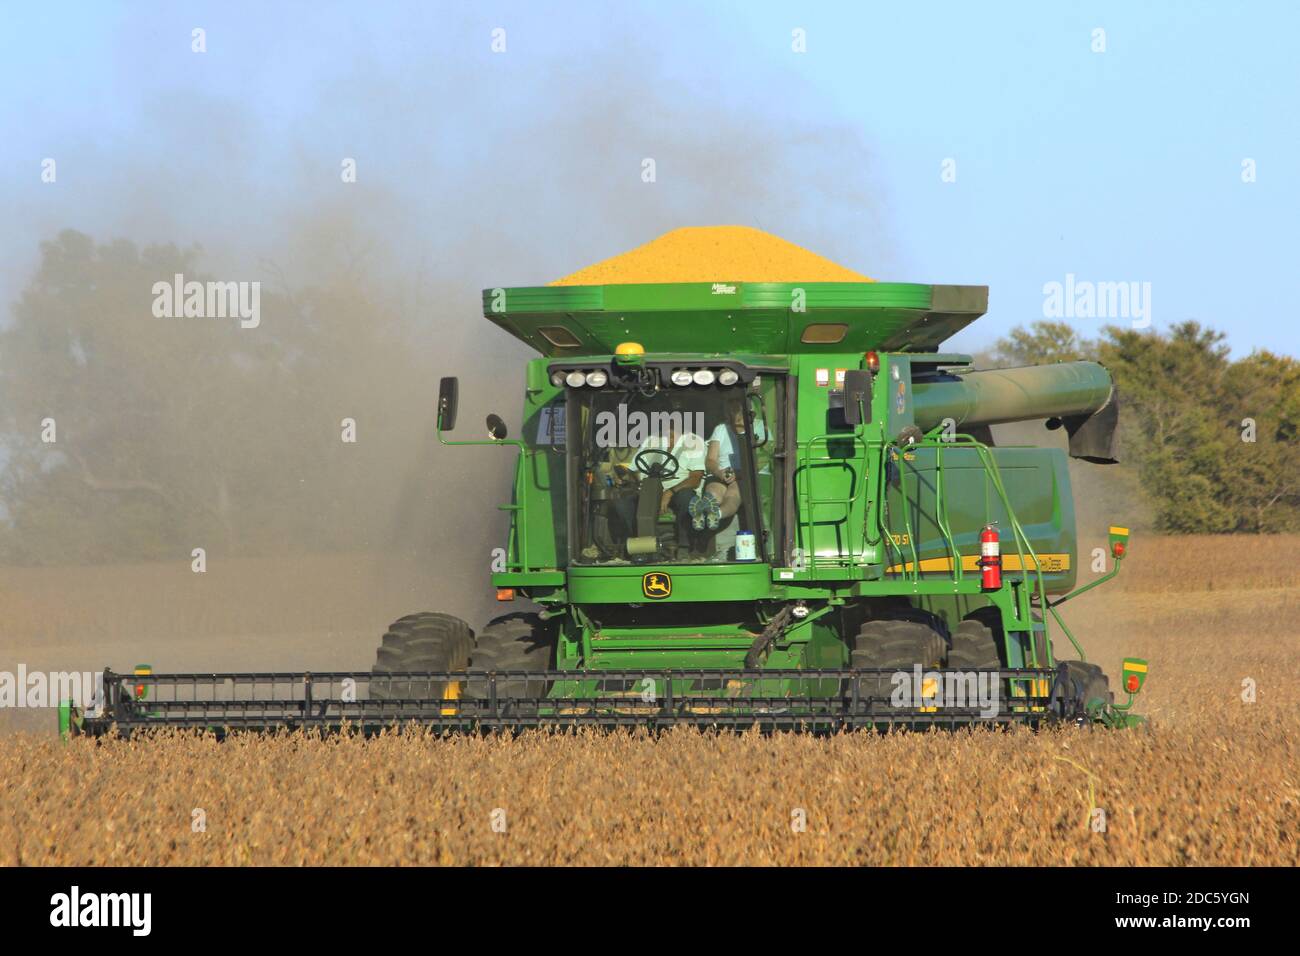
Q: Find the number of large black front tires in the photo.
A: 4